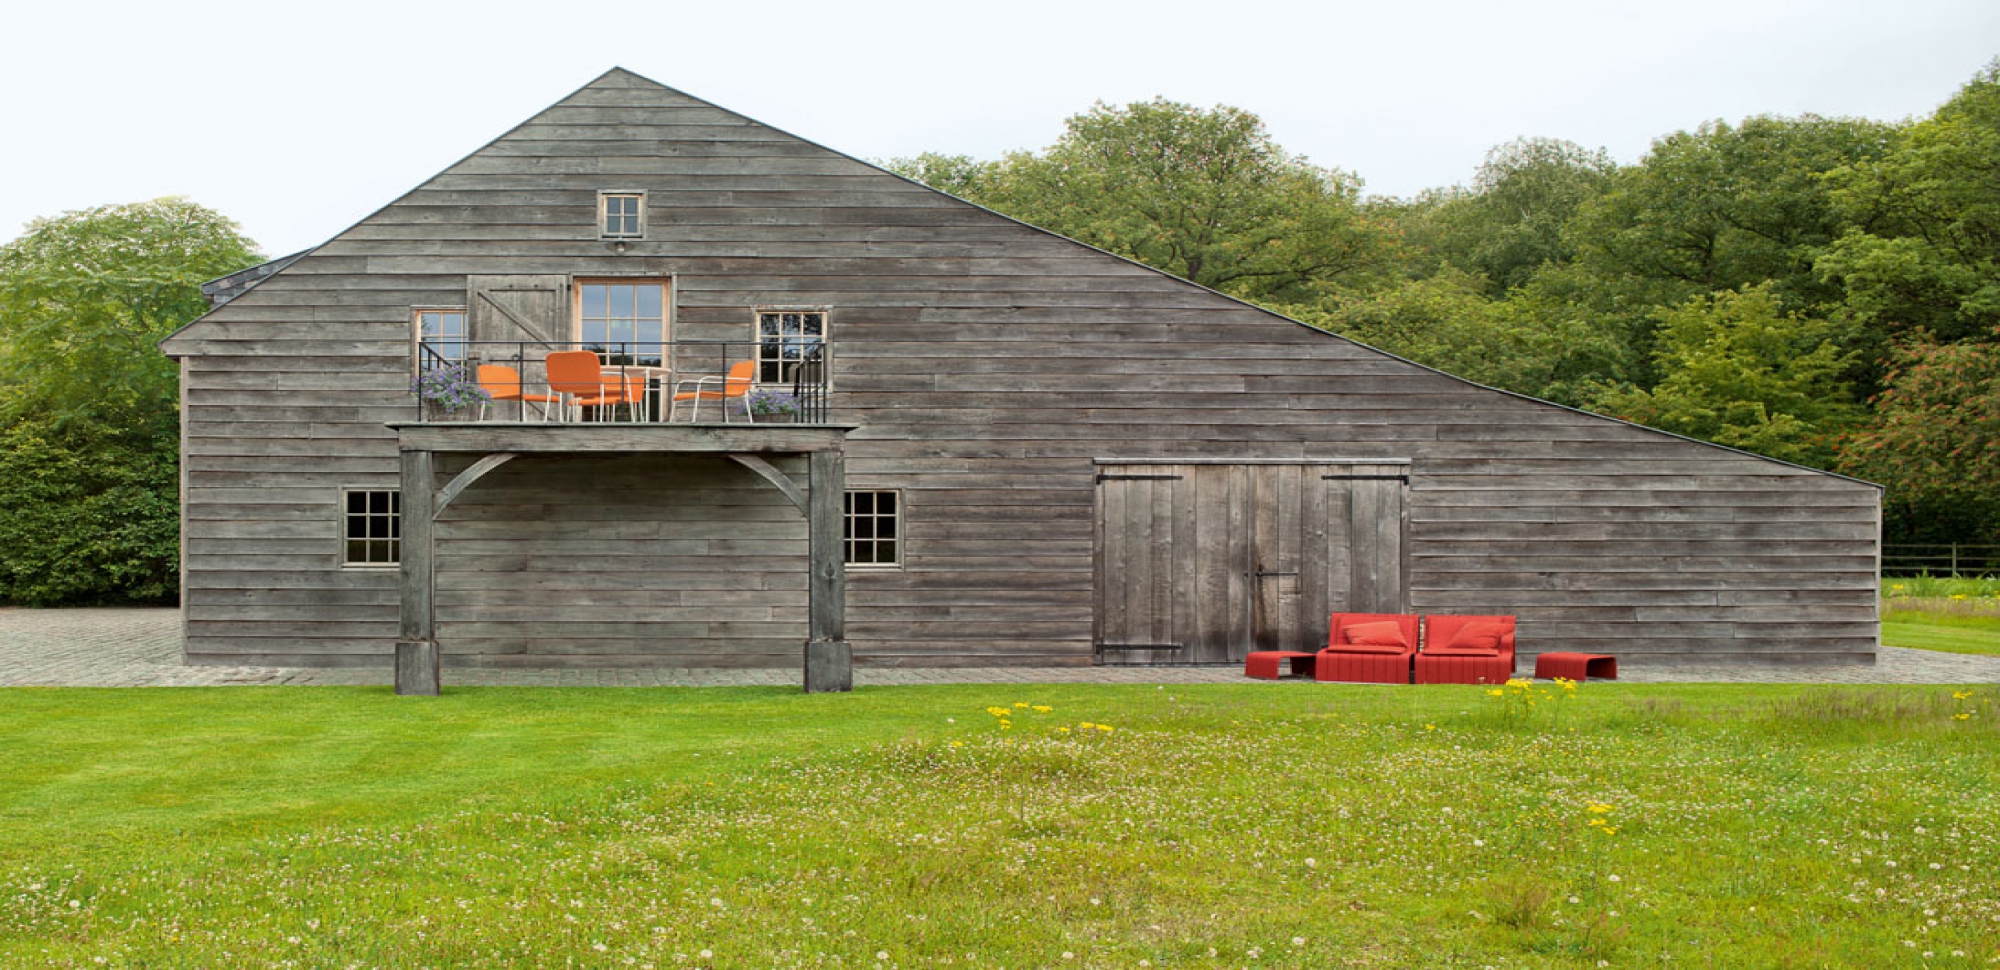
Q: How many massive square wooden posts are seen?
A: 2